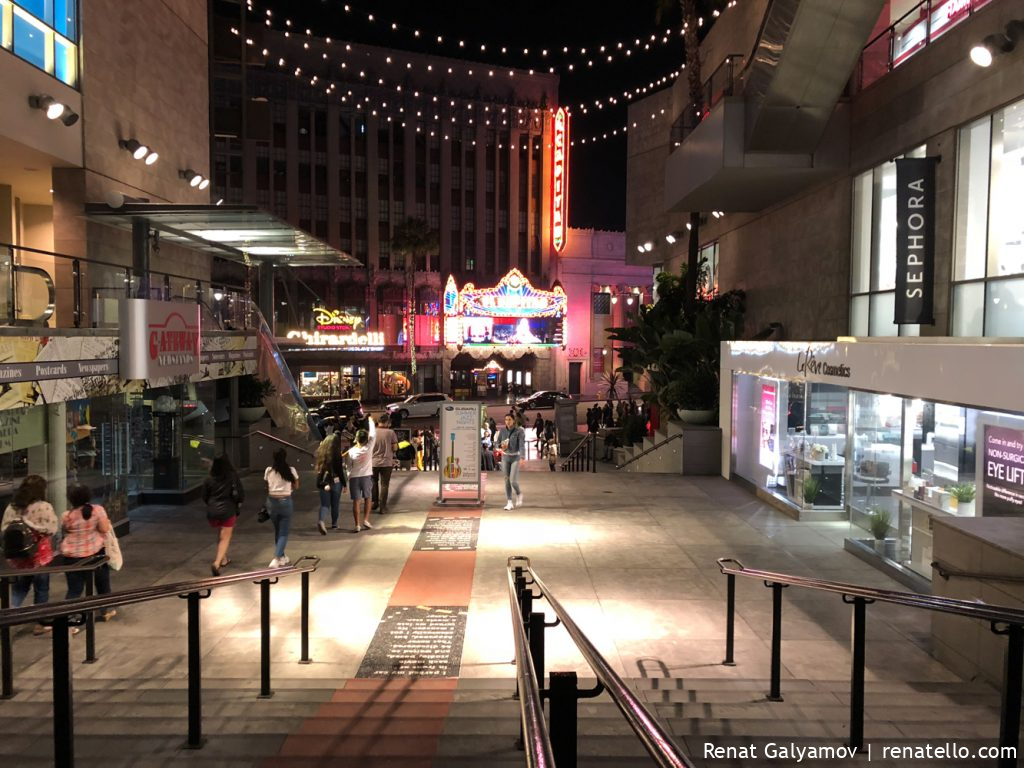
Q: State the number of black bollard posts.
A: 15